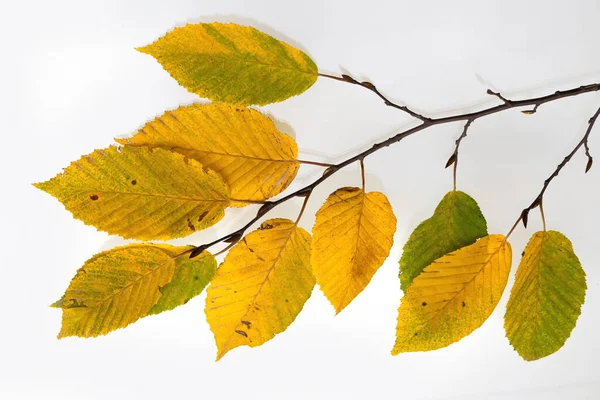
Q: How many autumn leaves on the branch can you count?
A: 10